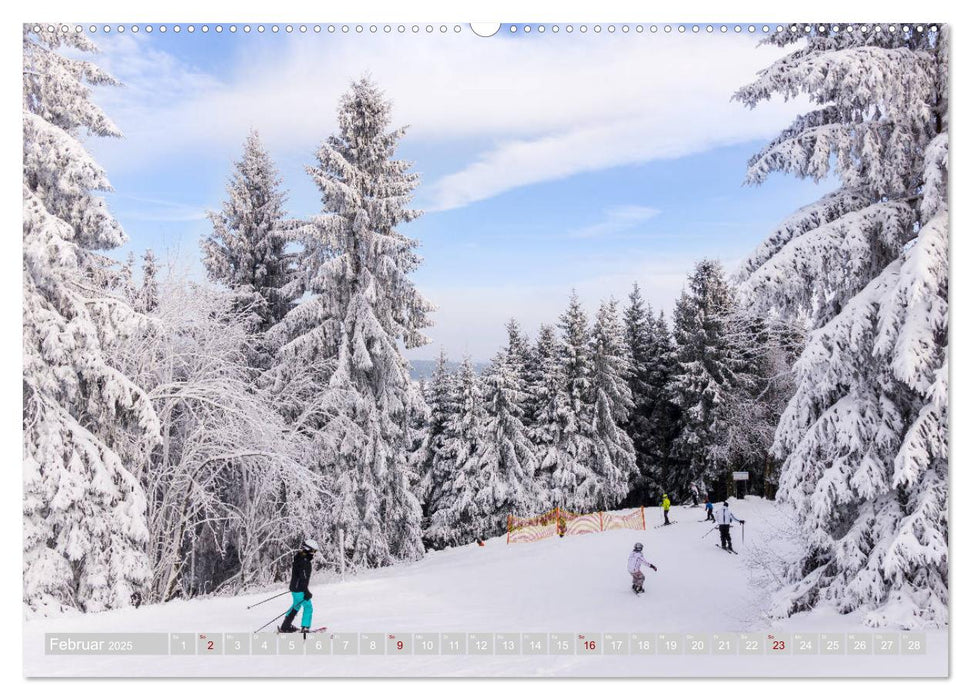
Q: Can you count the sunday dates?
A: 4